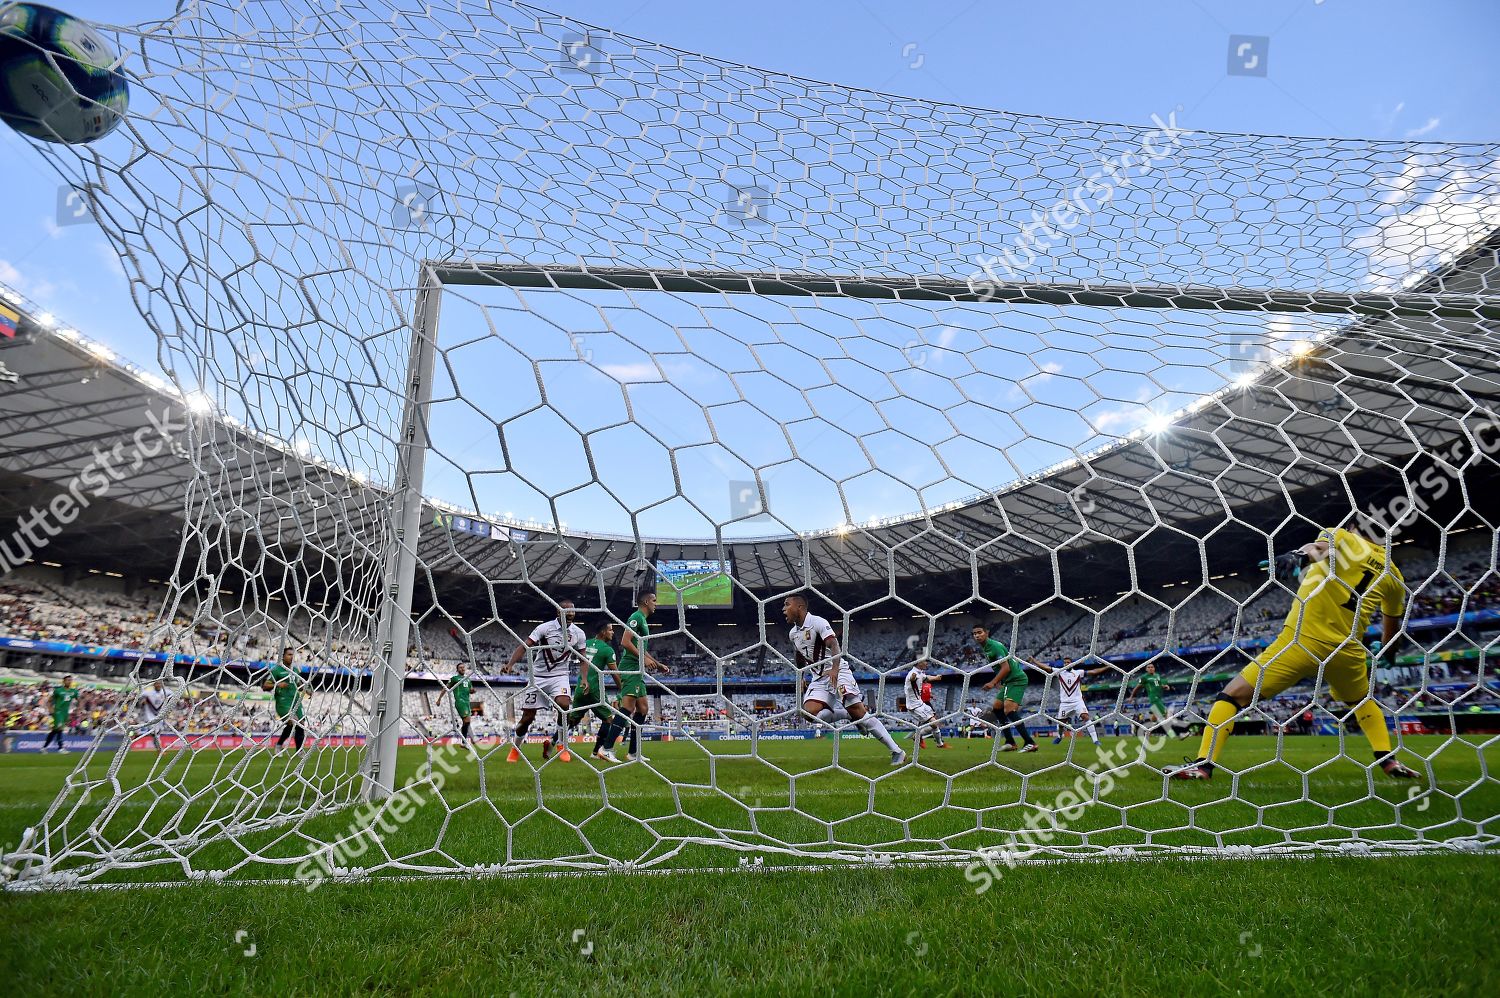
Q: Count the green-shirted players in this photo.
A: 7